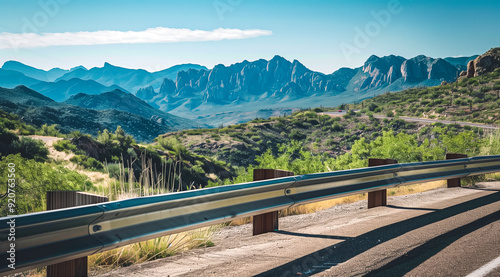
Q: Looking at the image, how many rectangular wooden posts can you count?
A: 4